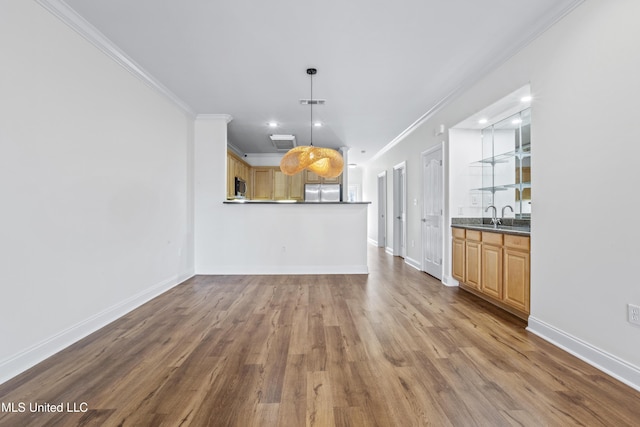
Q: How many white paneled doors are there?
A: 3